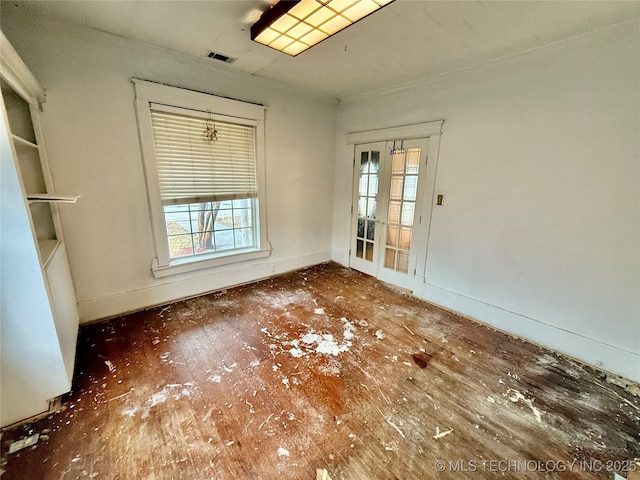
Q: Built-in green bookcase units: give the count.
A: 0